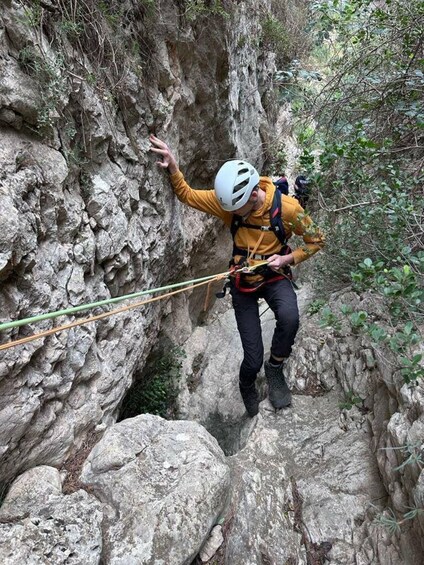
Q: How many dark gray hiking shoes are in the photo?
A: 2